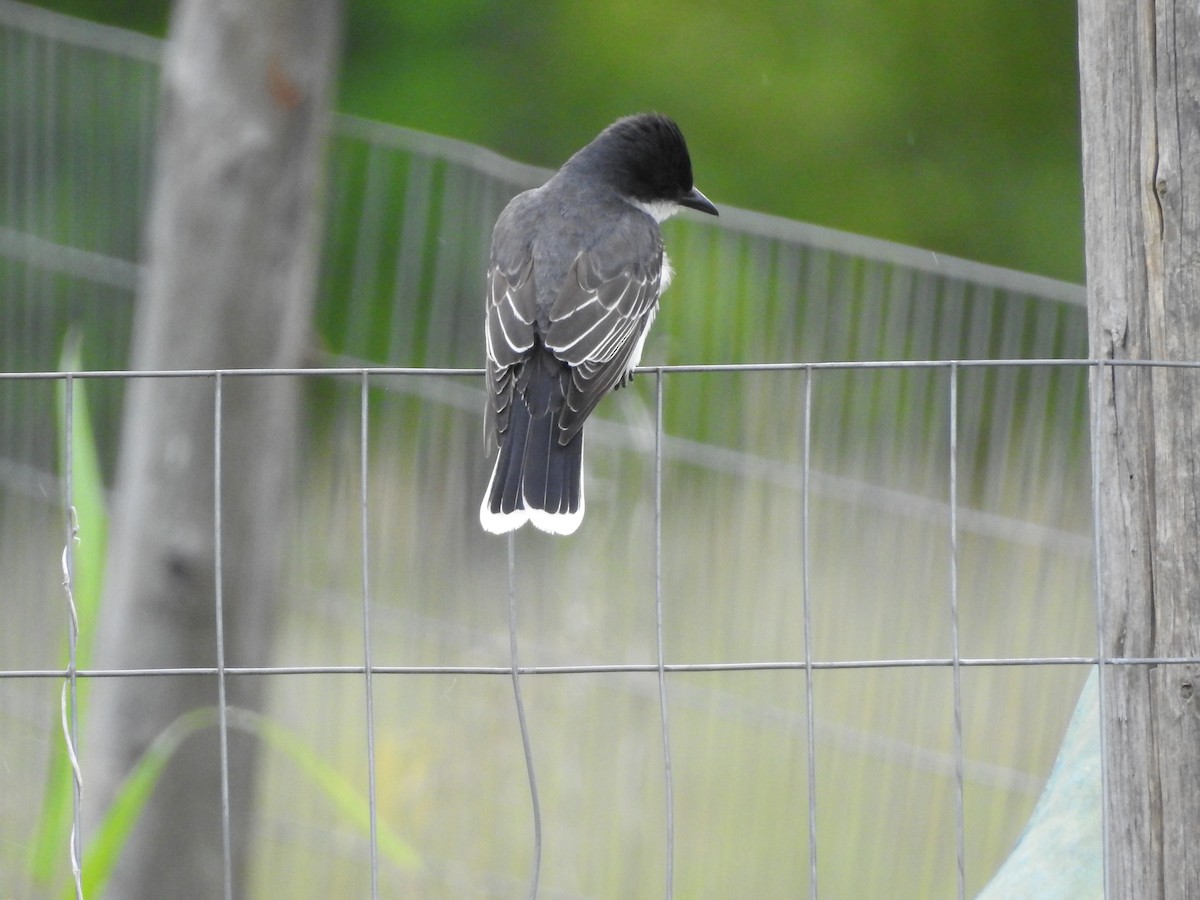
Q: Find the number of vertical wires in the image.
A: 8